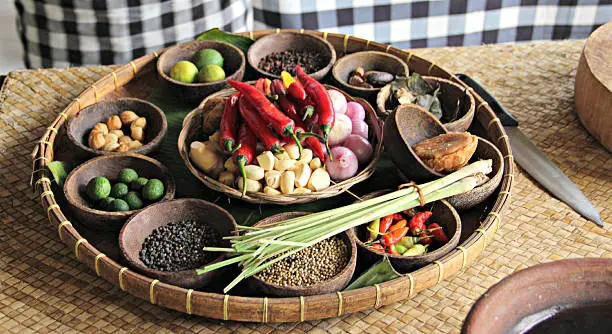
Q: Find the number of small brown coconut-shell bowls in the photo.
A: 11